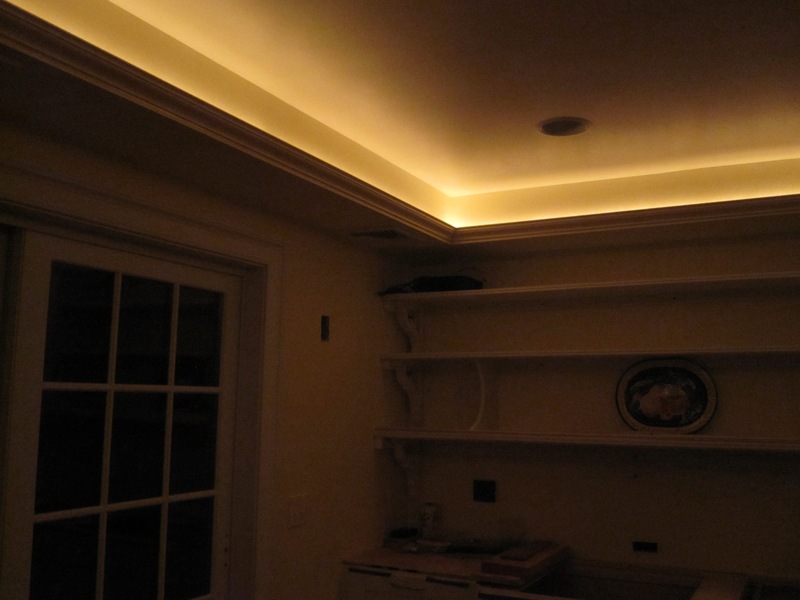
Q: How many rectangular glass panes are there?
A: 9